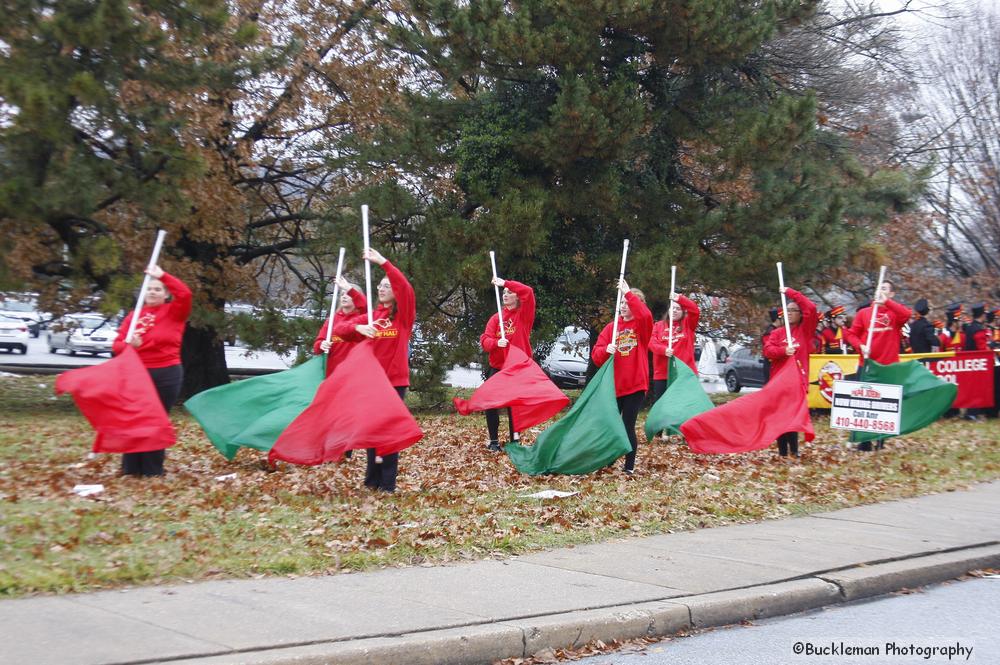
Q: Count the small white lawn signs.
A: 1